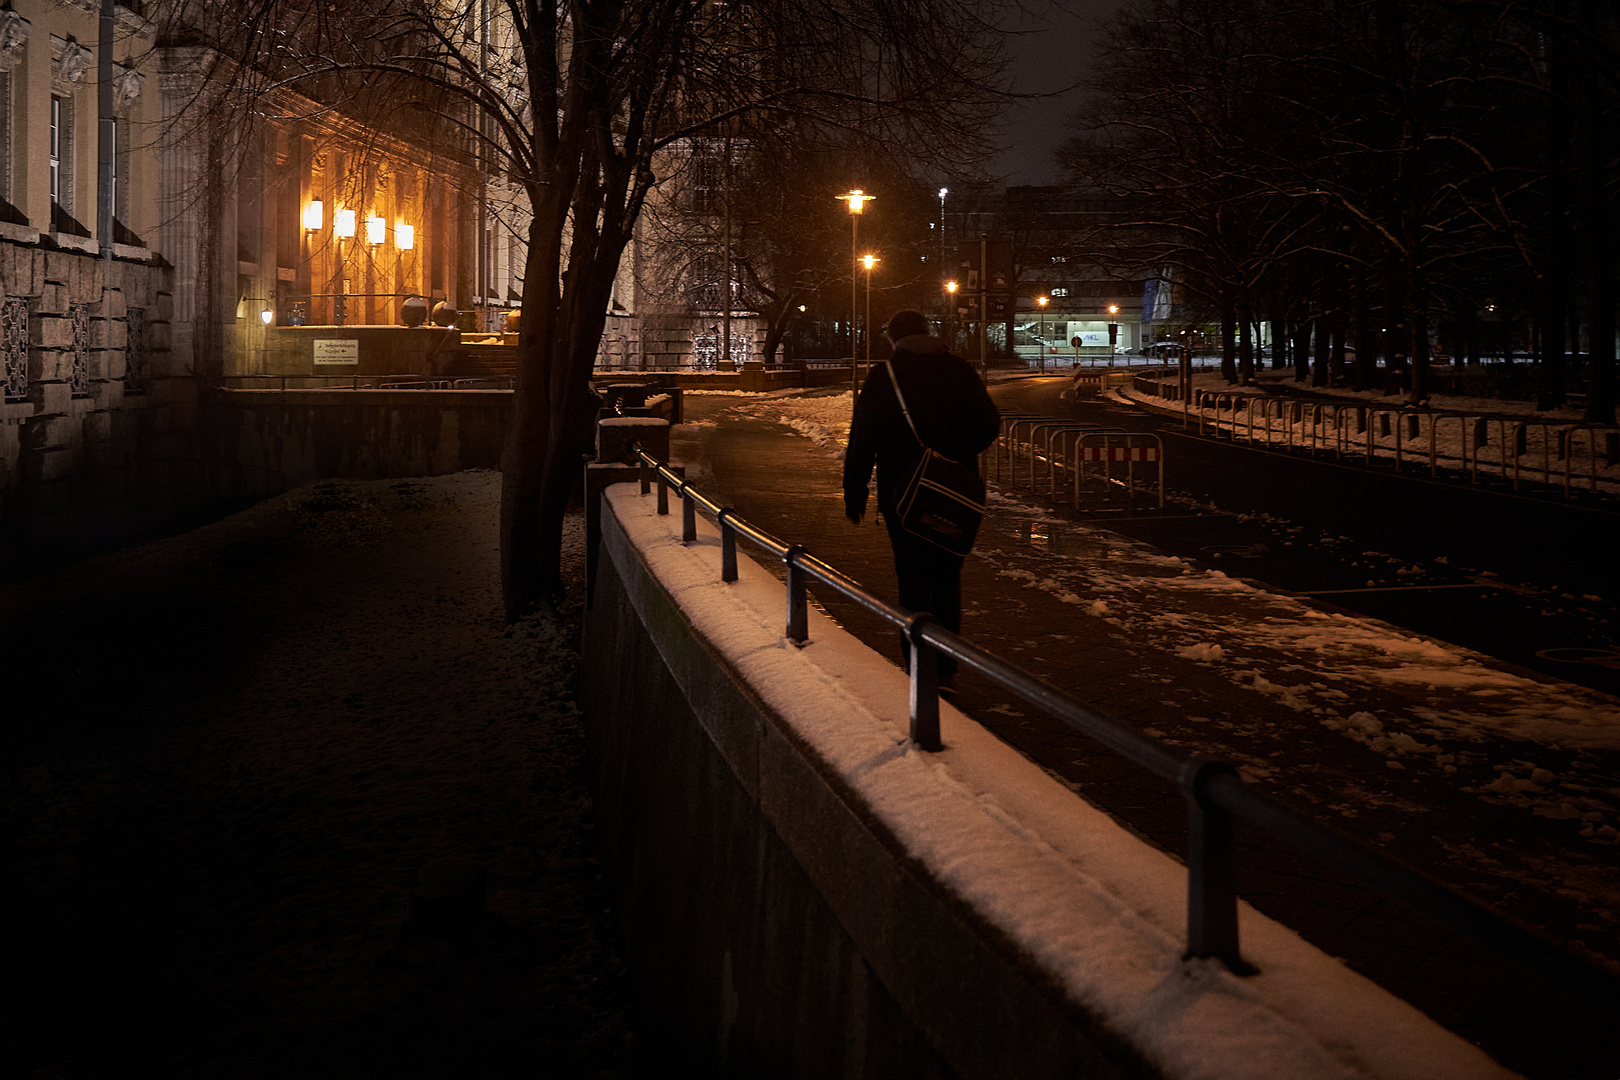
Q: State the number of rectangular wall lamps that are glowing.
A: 4